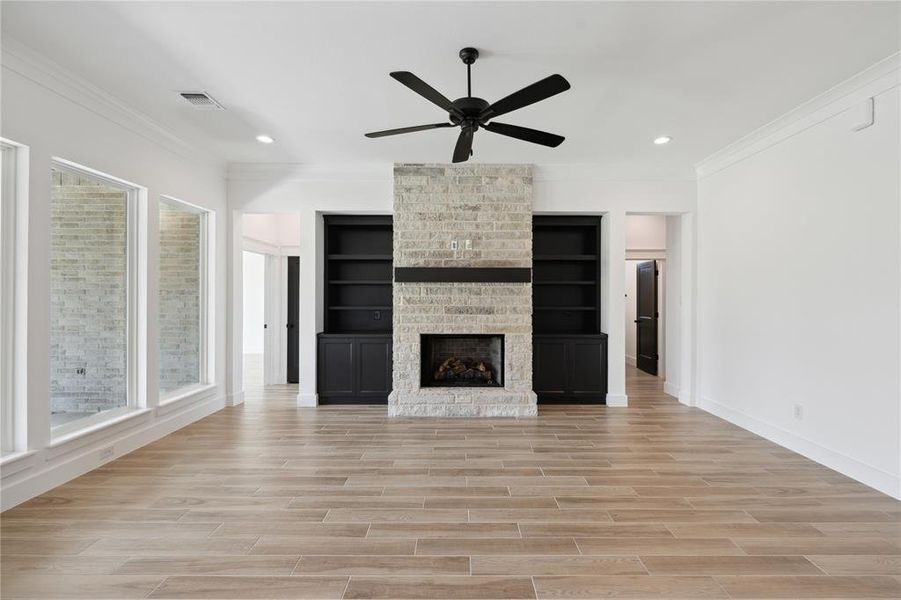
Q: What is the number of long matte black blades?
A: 5